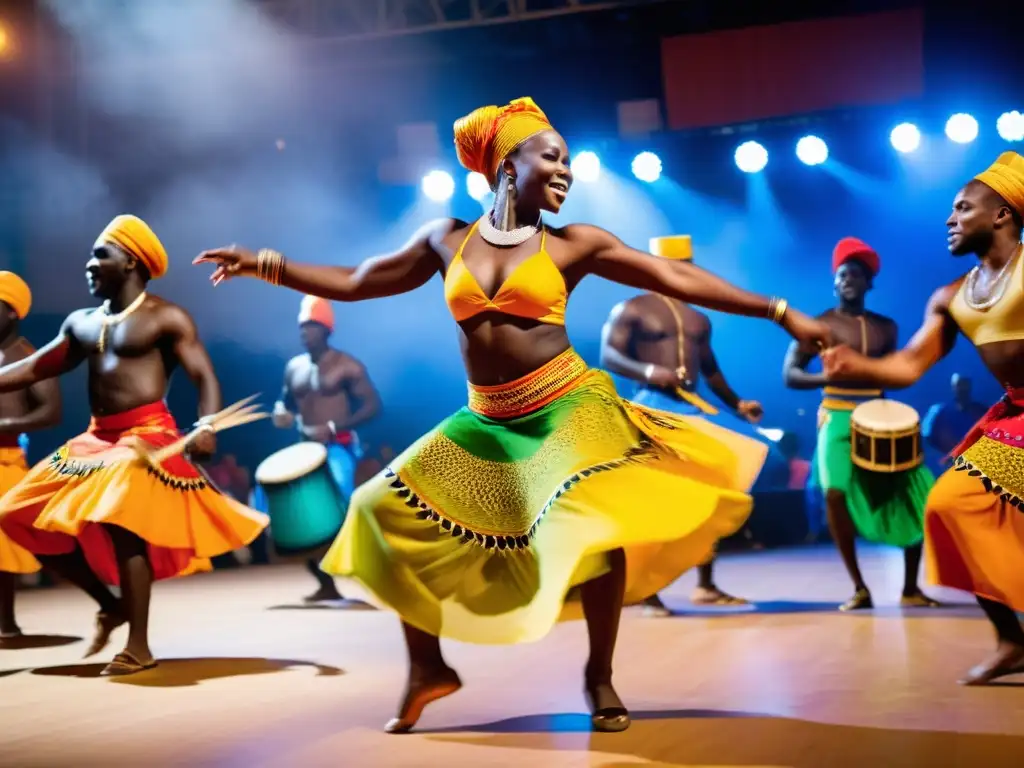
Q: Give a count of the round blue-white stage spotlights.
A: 9